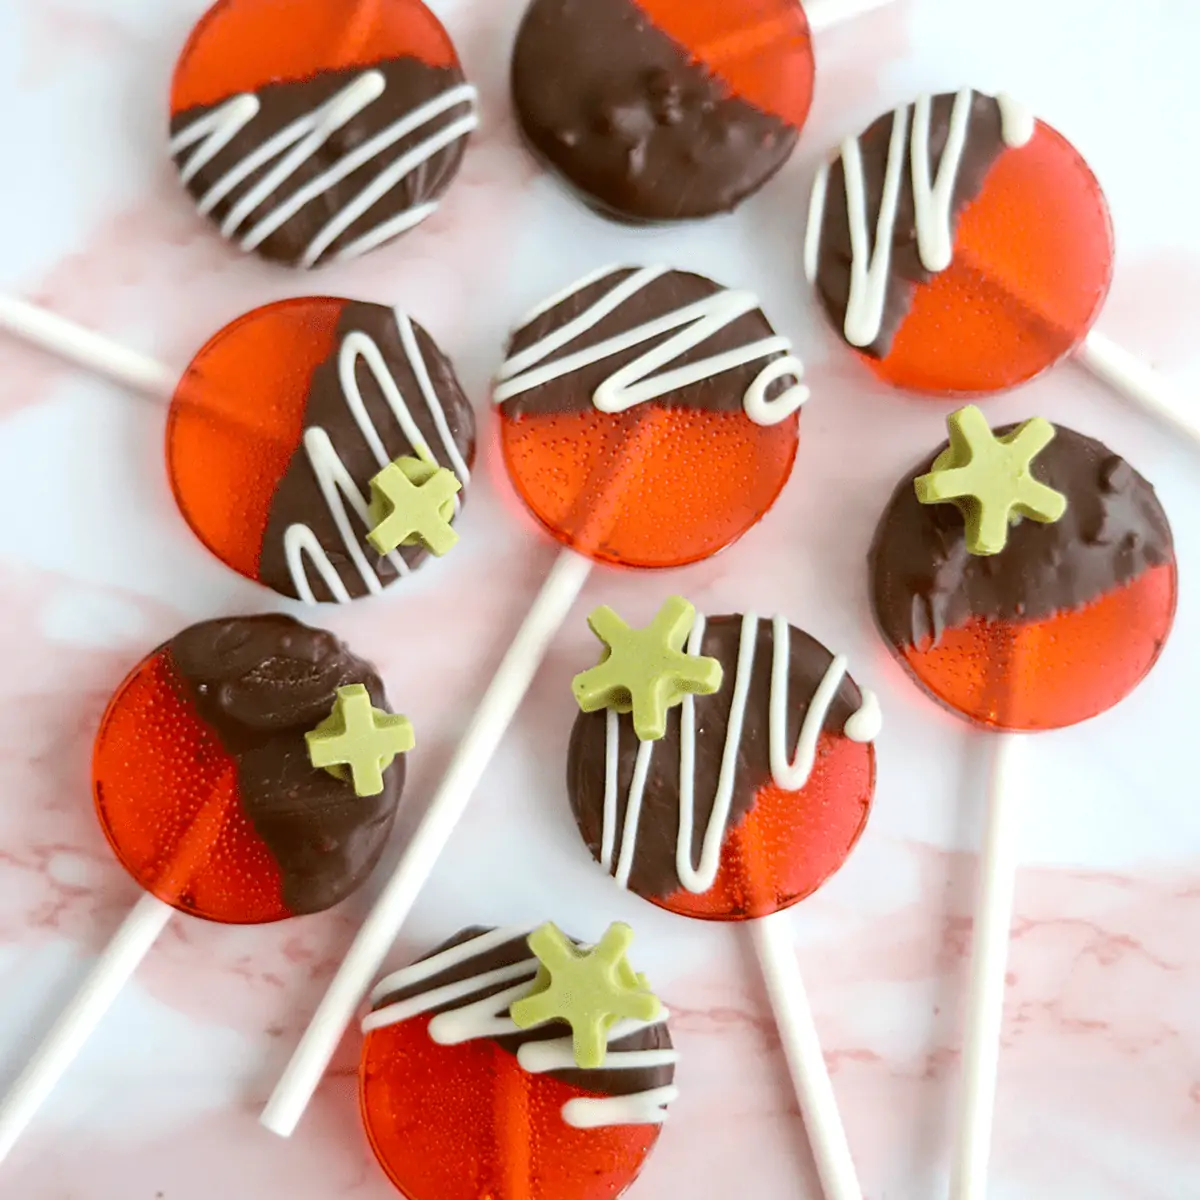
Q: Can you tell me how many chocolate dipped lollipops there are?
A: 9